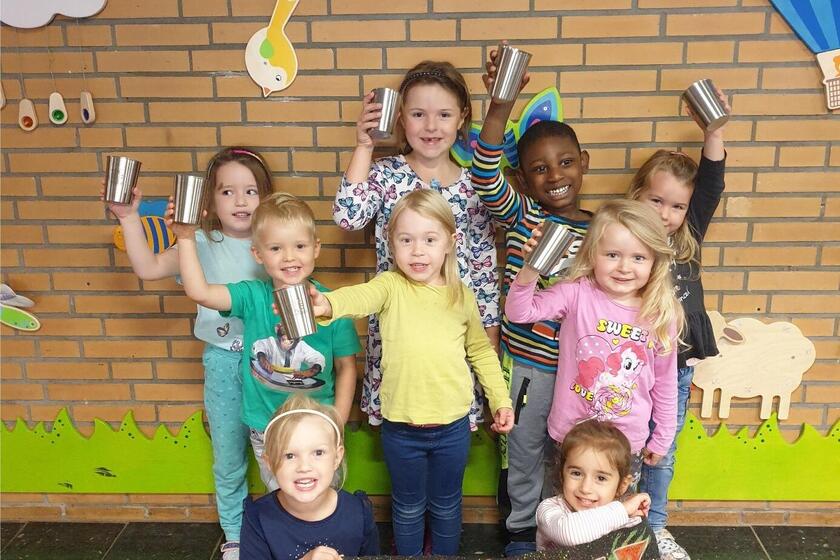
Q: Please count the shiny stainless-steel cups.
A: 7